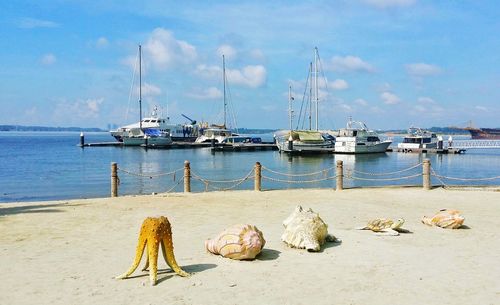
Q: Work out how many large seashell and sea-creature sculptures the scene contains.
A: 5